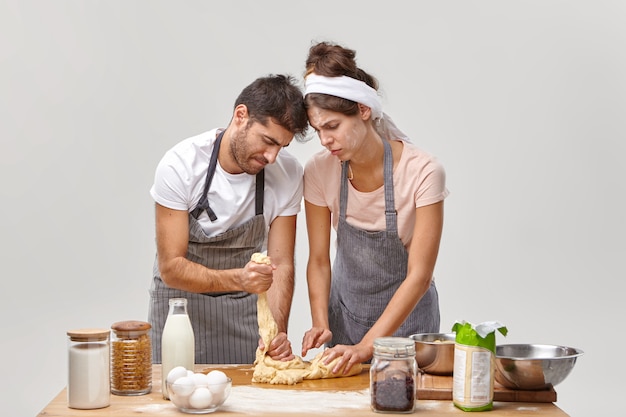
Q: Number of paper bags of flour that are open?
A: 1